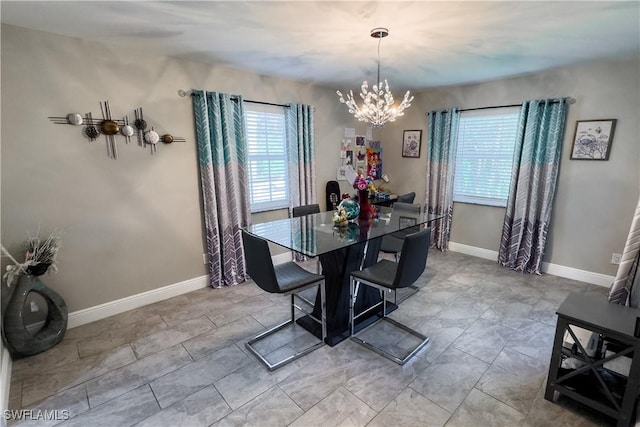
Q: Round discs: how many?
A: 7